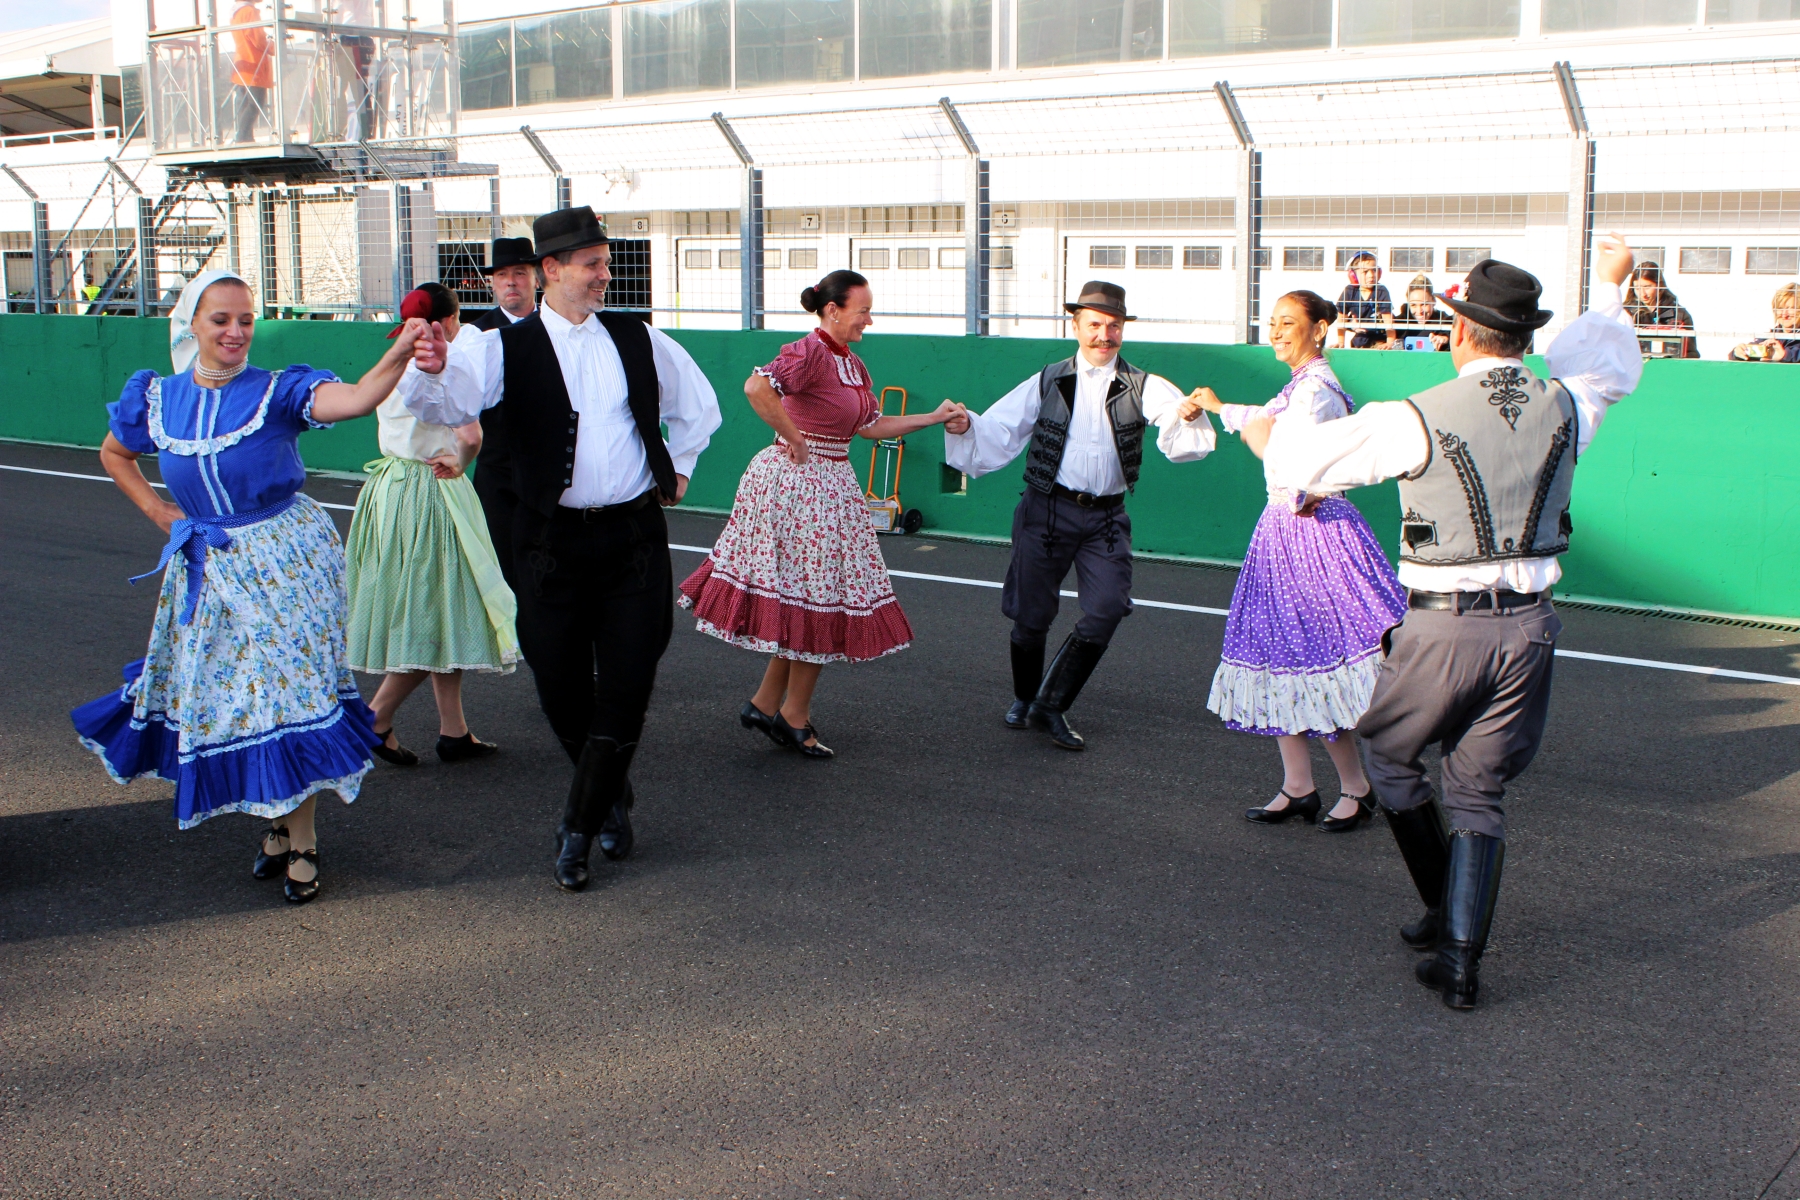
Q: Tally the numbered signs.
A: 3